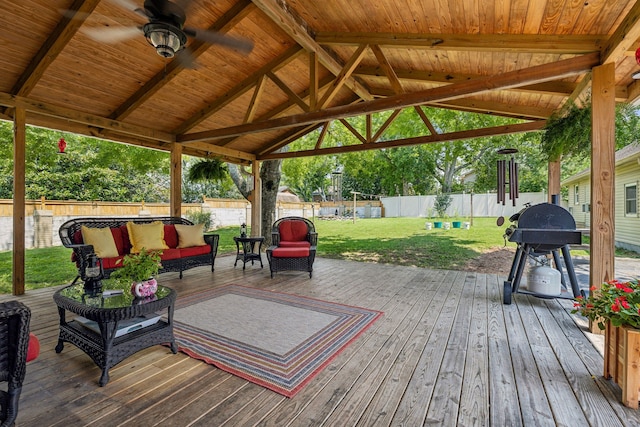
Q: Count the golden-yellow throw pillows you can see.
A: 3